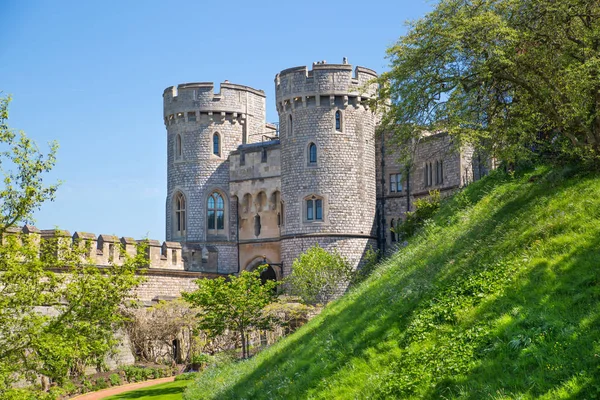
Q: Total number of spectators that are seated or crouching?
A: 0